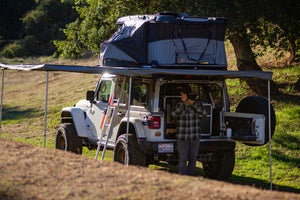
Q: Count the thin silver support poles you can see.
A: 4